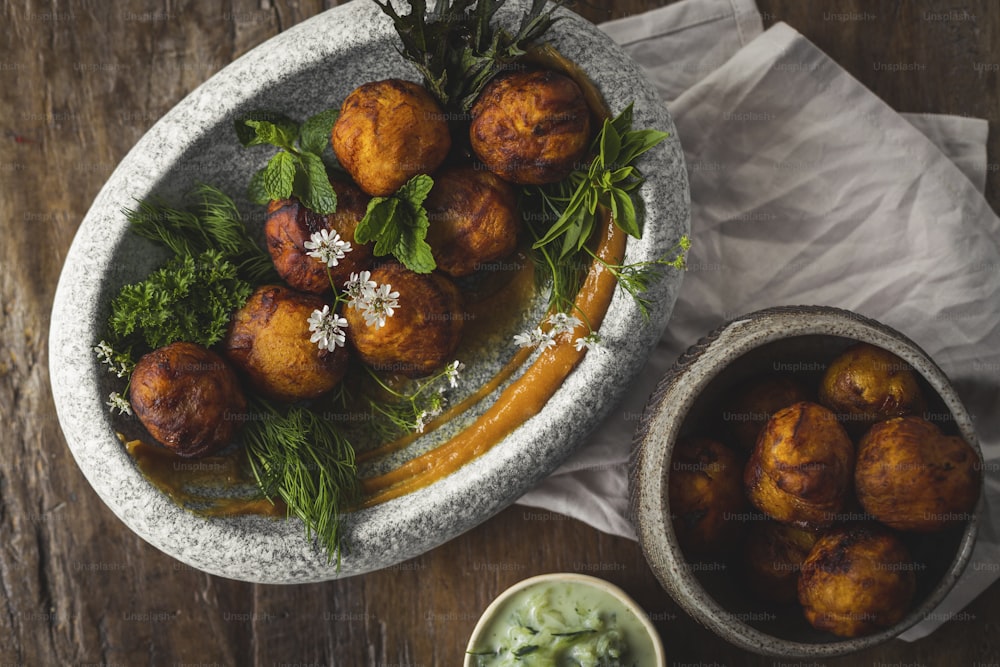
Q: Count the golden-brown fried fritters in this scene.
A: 14